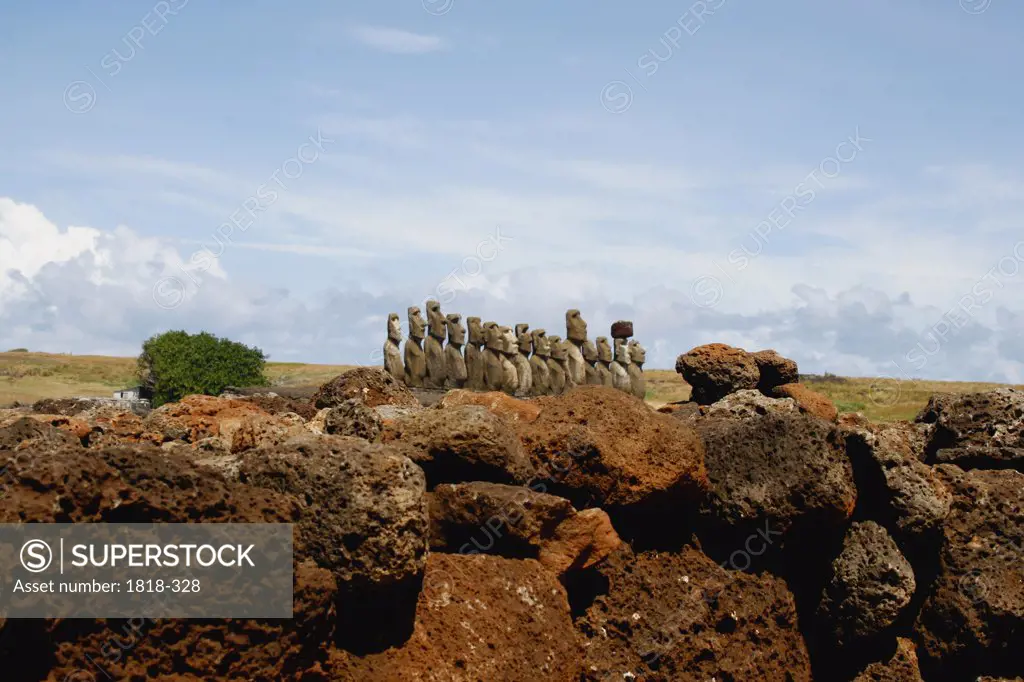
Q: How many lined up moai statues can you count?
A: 15